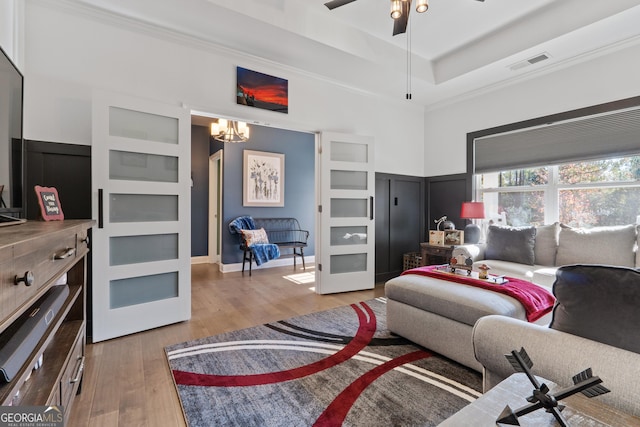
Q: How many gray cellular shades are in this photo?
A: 1